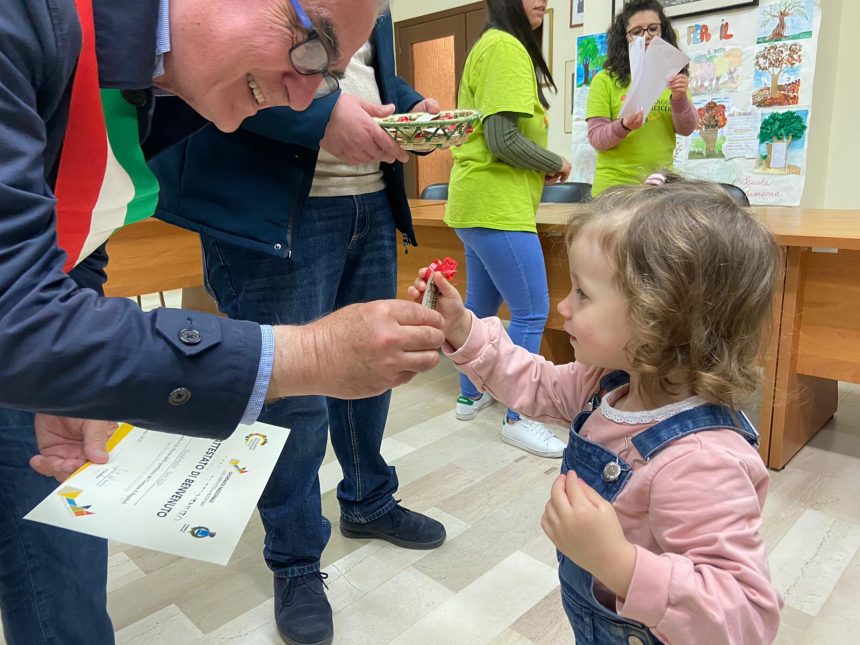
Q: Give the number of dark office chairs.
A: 3